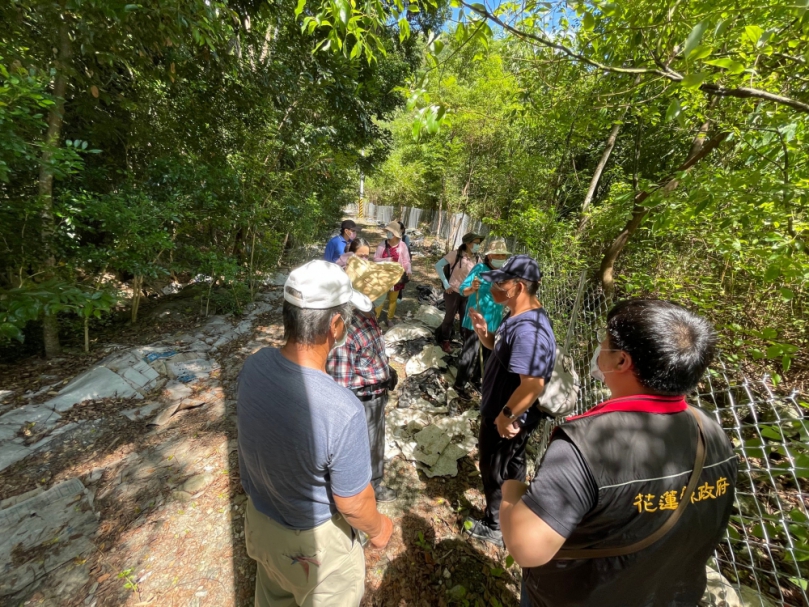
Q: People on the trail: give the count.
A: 10